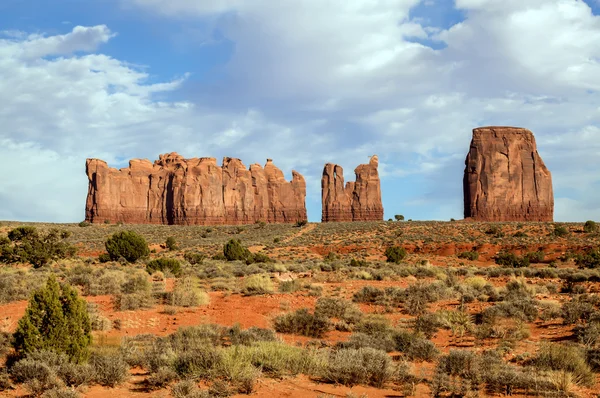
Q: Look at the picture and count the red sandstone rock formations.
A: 3